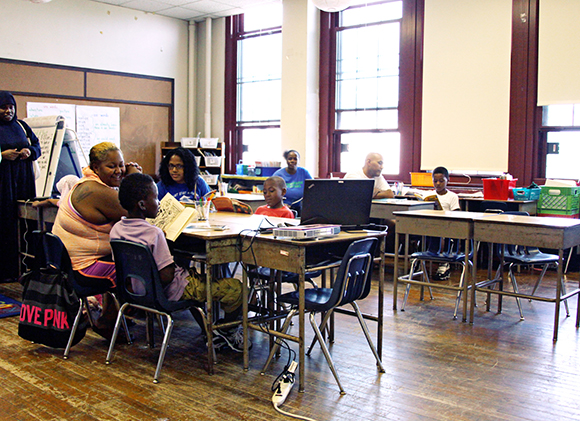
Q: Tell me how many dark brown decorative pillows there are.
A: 0